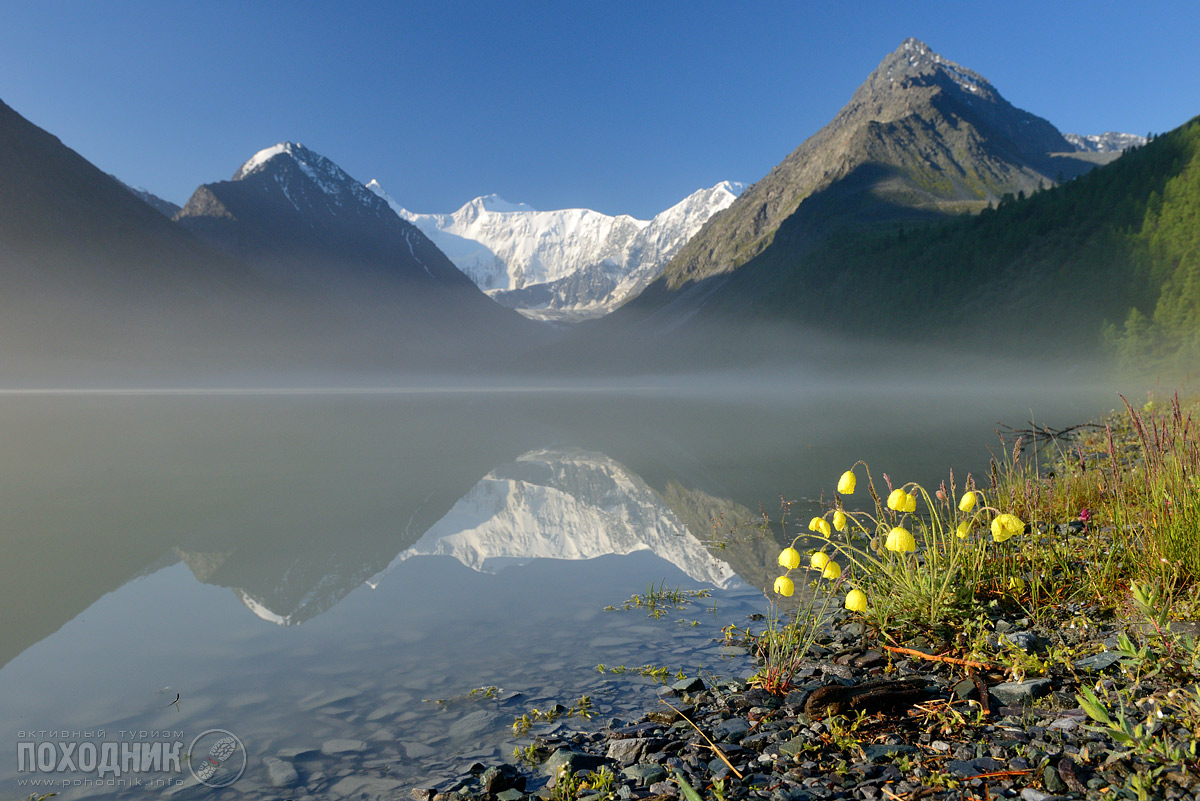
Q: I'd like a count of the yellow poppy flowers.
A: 14